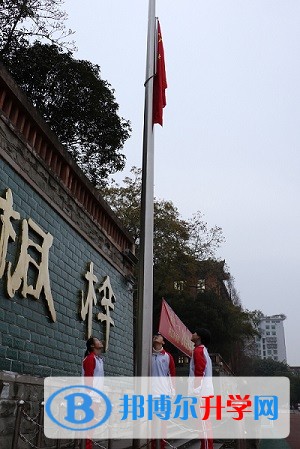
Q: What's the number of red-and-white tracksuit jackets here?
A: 3